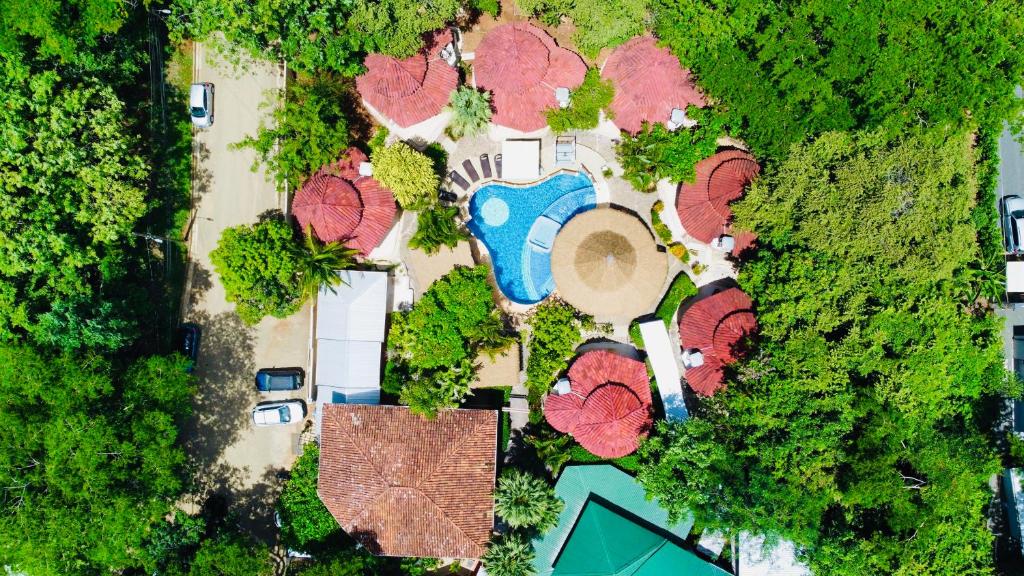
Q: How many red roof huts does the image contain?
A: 7